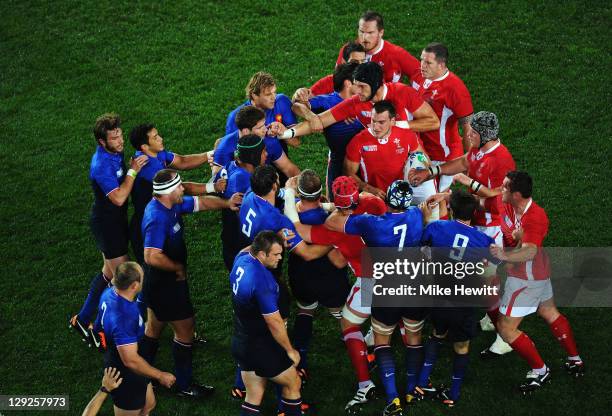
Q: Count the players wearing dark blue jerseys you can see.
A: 13